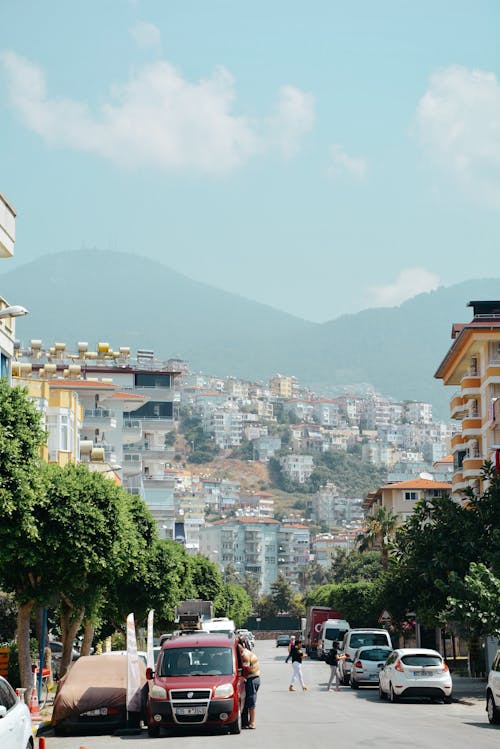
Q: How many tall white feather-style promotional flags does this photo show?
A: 2